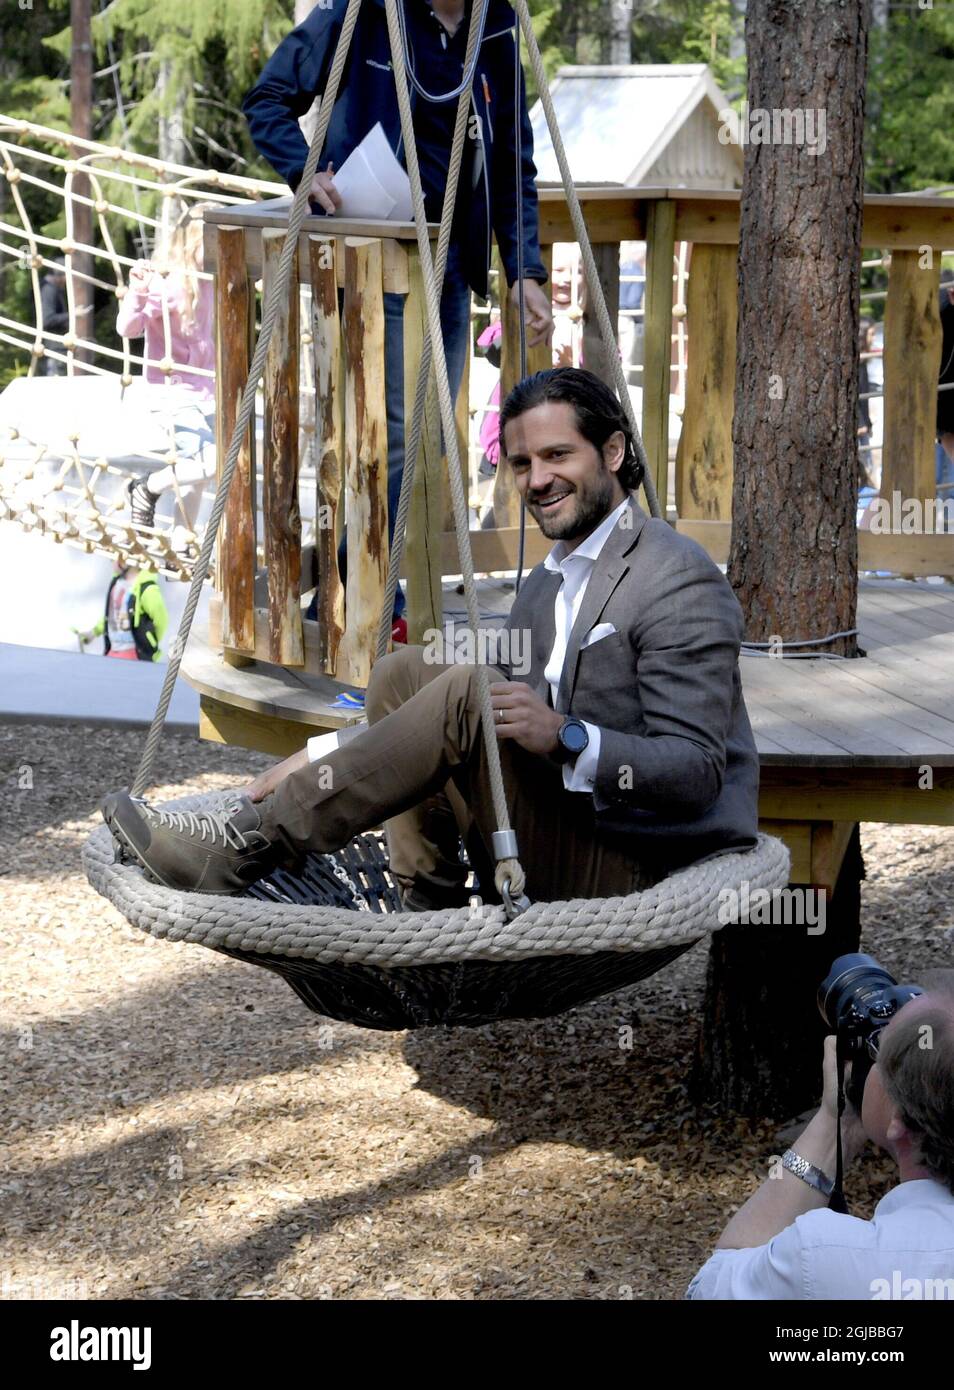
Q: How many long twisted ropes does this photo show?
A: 4